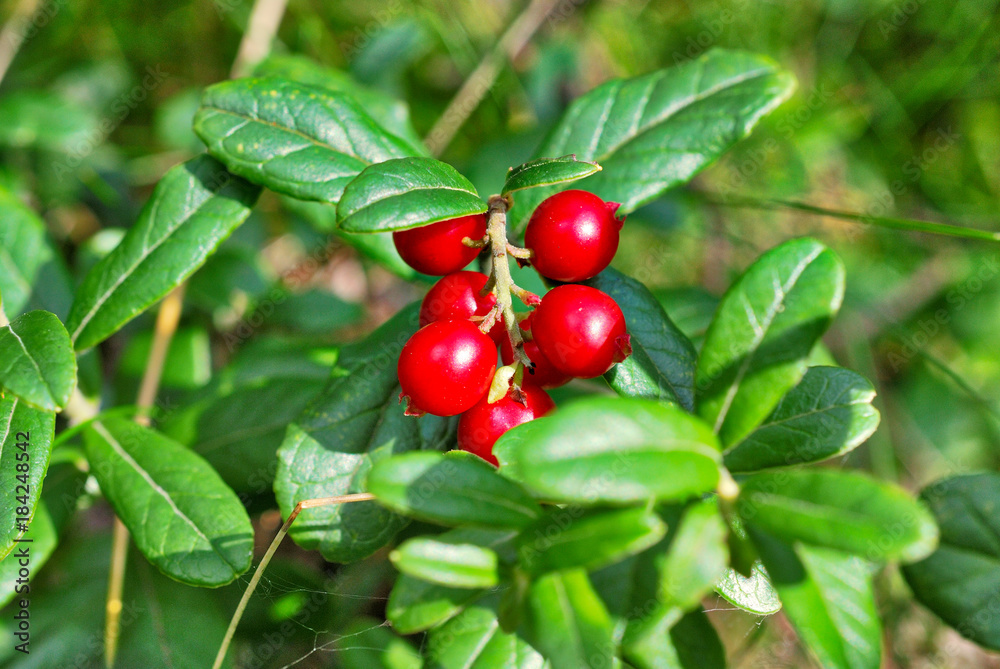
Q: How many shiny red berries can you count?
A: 7